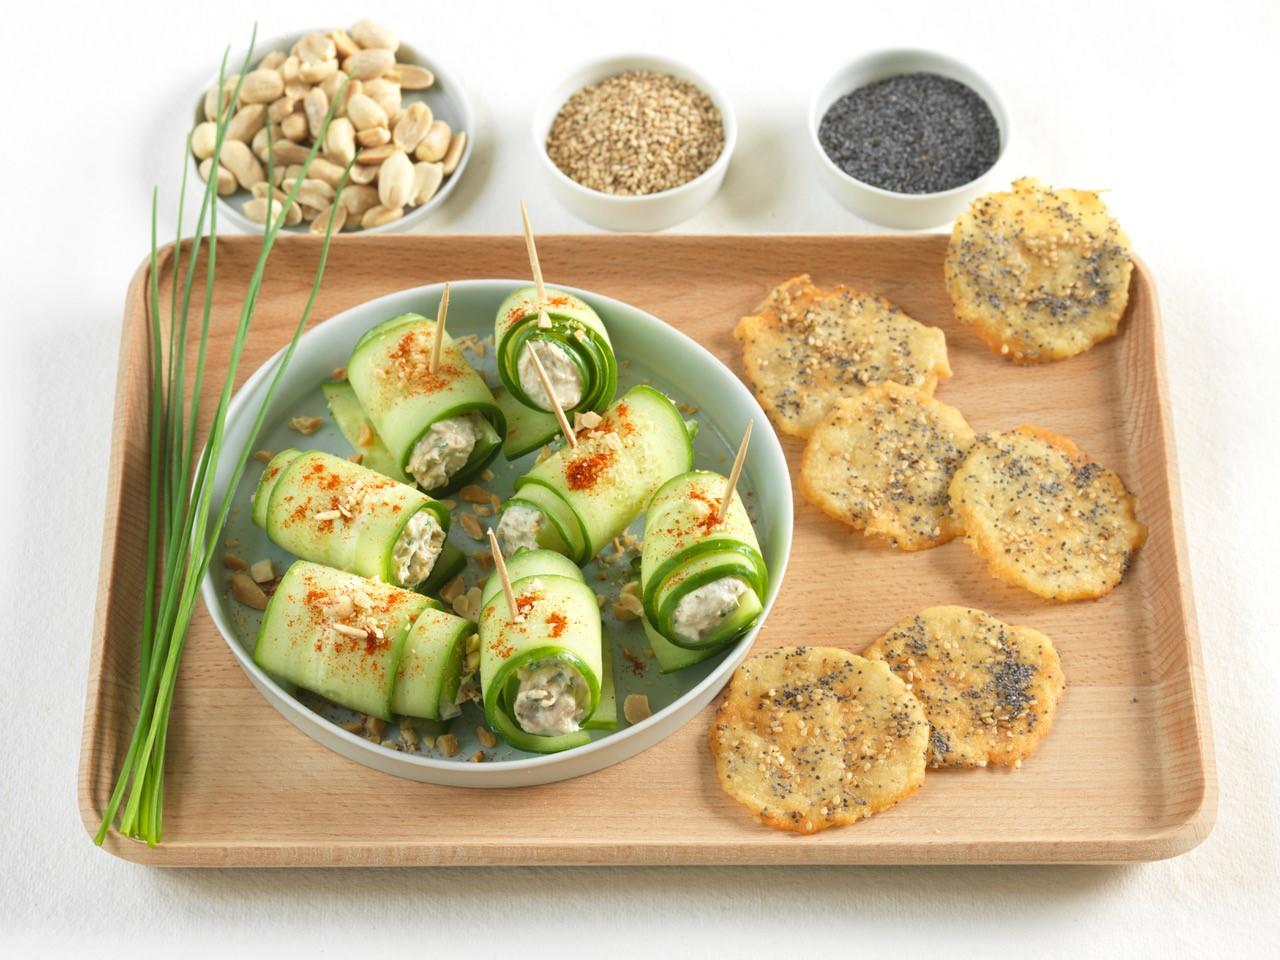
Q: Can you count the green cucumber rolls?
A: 7